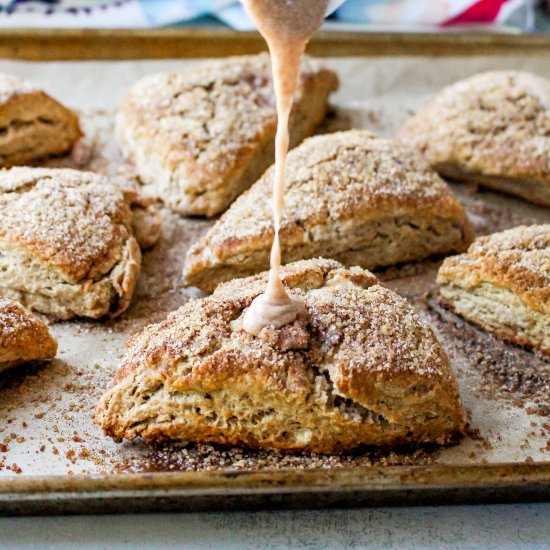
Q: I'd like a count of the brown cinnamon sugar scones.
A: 8